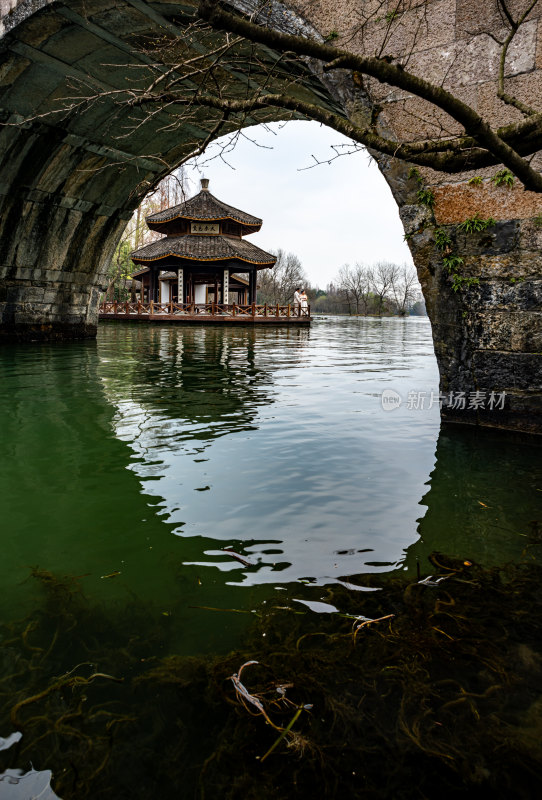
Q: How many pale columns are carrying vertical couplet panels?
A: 2